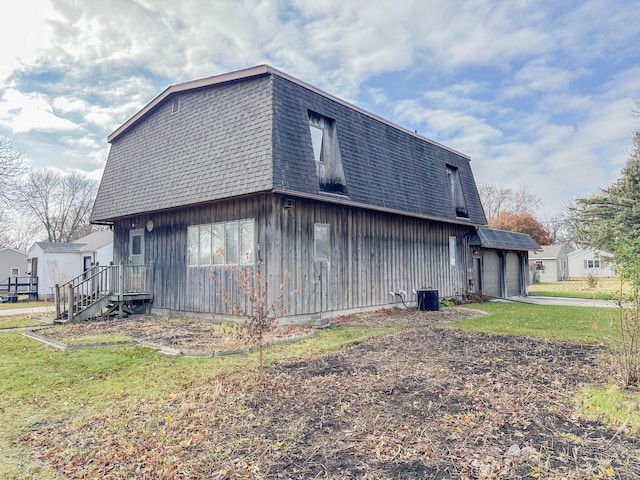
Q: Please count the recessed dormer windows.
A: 2